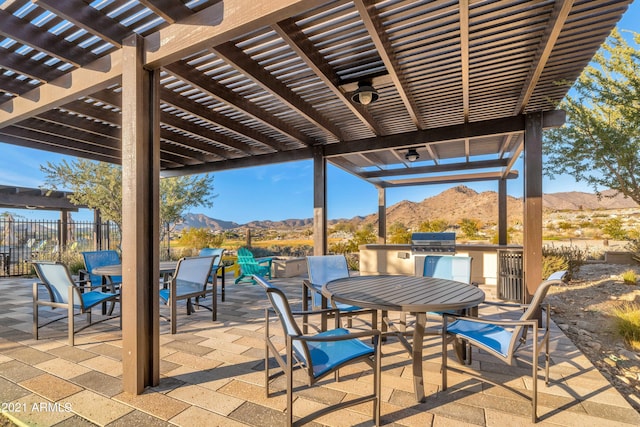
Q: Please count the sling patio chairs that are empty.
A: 8